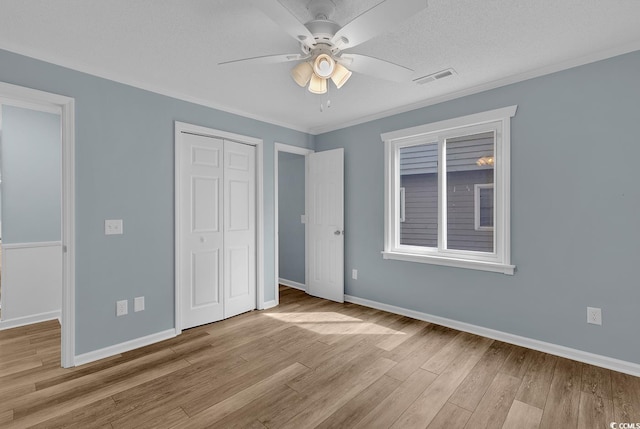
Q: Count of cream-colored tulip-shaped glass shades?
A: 4